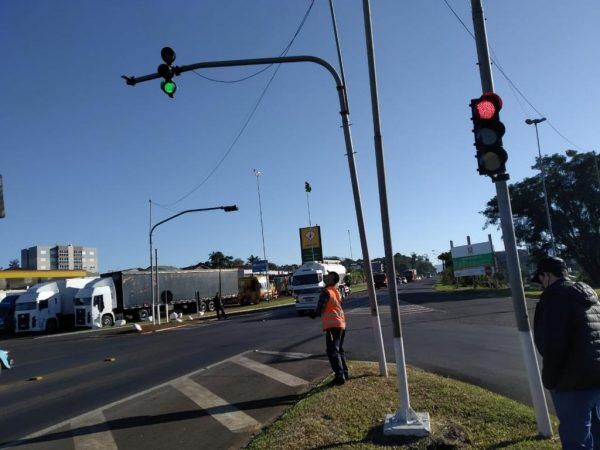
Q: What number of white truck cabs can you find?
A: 3